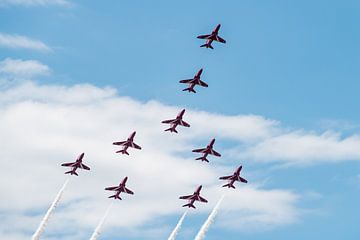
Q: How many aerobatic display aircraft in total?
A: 9